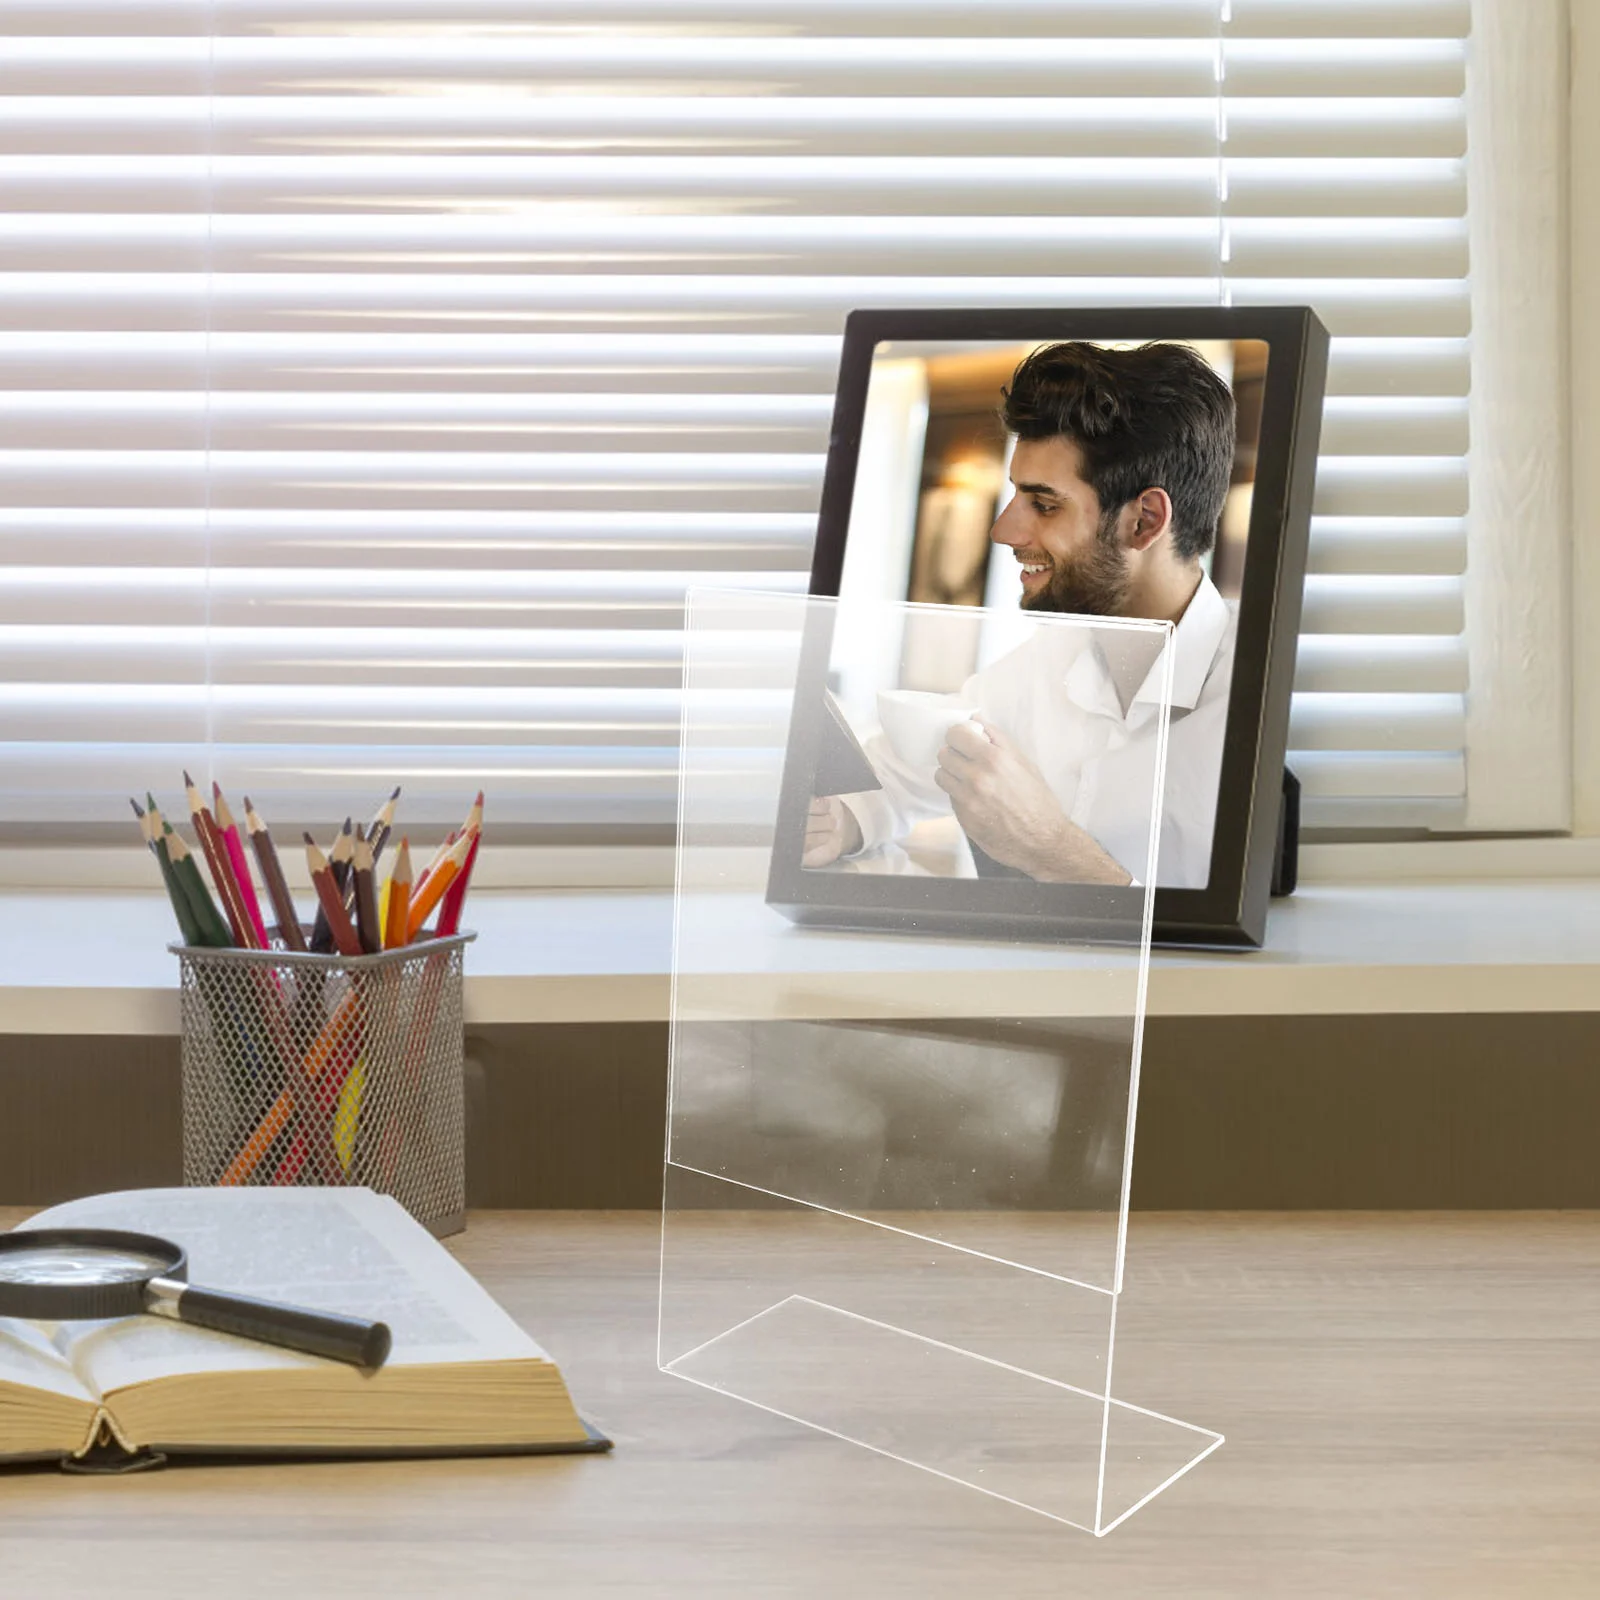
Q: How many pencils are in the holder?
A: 15